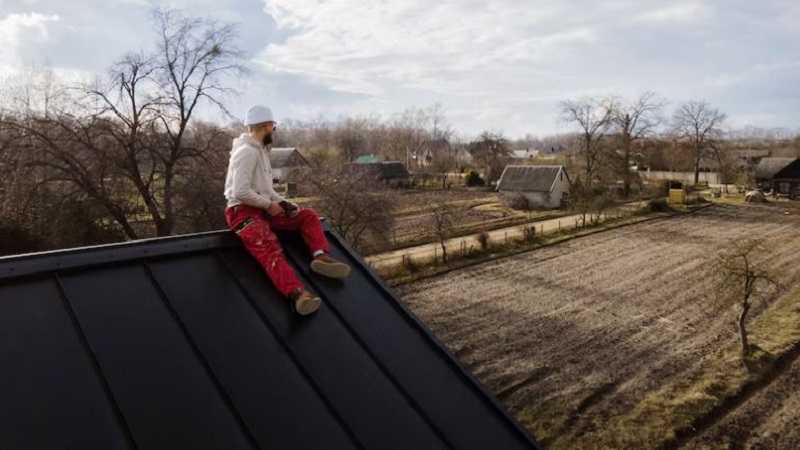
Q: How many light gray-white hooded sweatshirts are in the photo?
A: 1